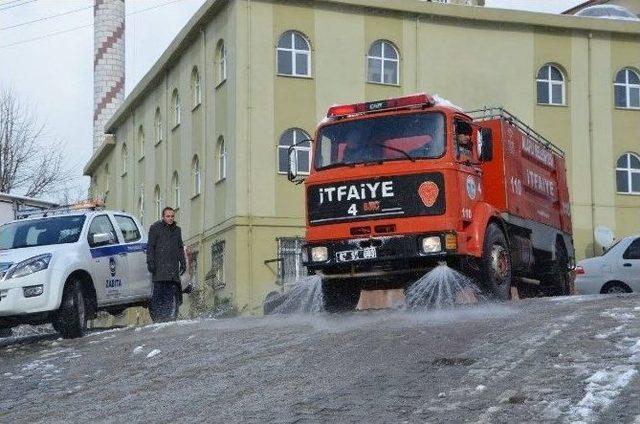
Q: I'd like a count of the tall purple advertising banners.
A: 0